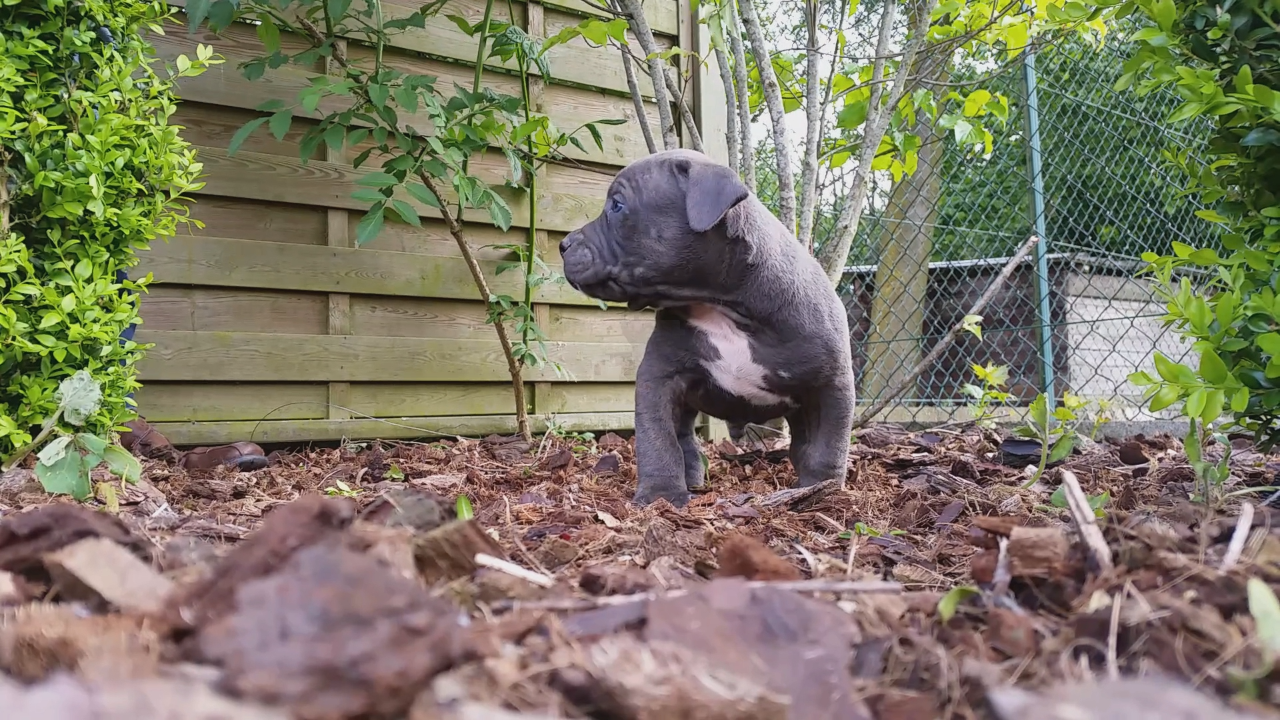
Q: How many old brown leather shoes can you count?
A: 2